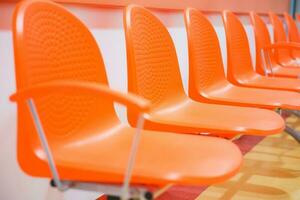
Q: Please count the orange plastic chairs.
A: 7